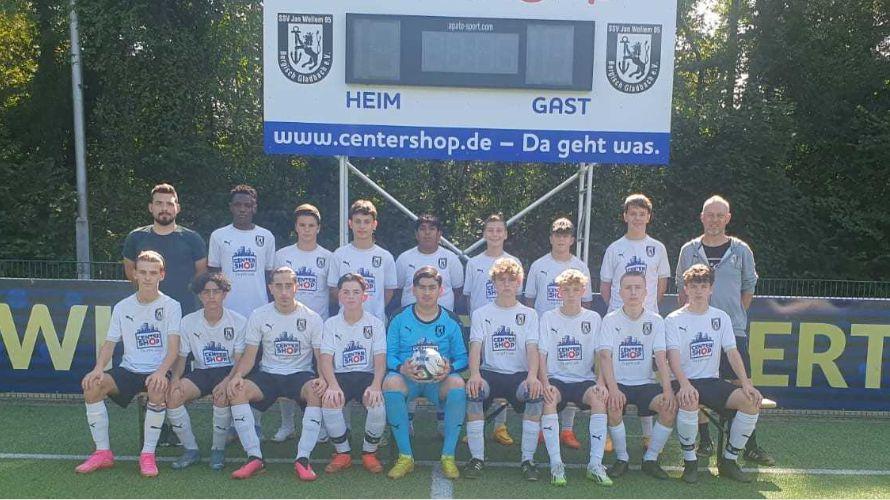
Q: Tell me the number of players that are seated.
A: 9